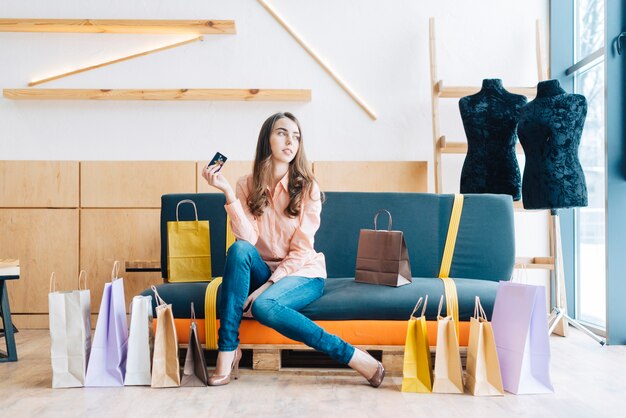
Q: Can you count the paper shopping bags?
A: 11